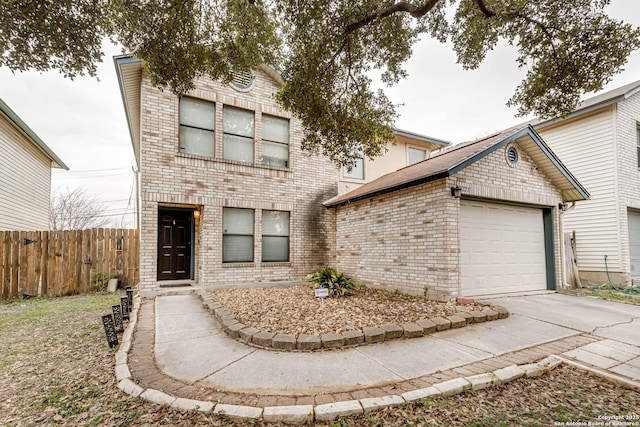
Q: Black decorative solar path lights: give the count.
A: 5